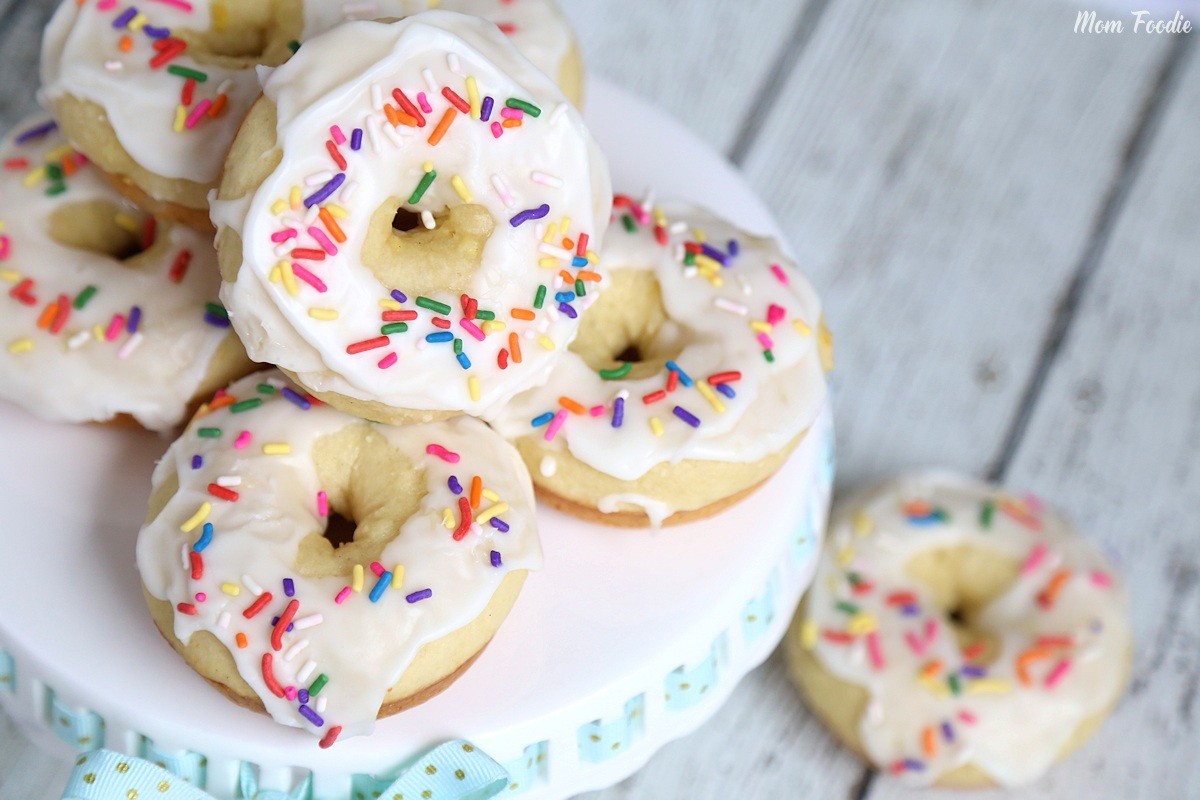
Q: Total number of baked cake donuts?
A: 7